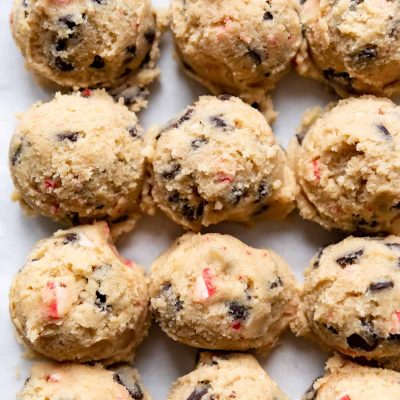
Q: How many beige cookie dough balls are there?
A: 12